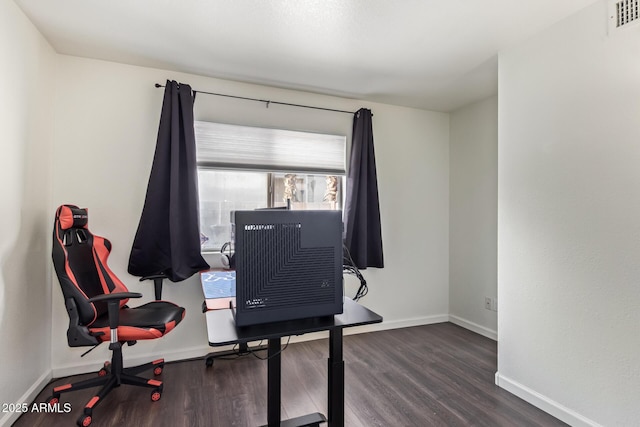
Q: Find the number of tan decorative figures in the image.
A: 2